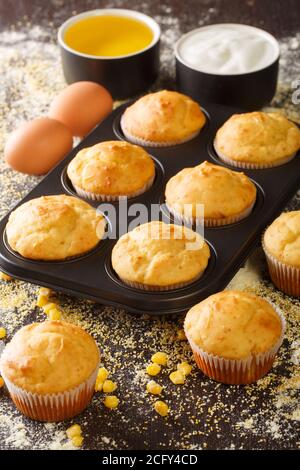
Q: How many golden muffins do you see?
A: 9